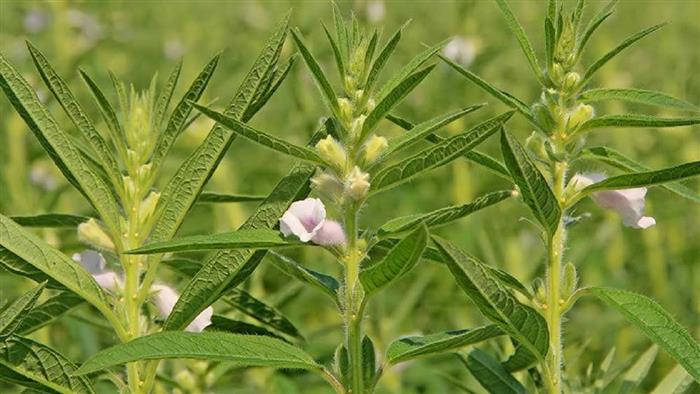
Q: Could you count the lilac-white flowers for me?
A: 4